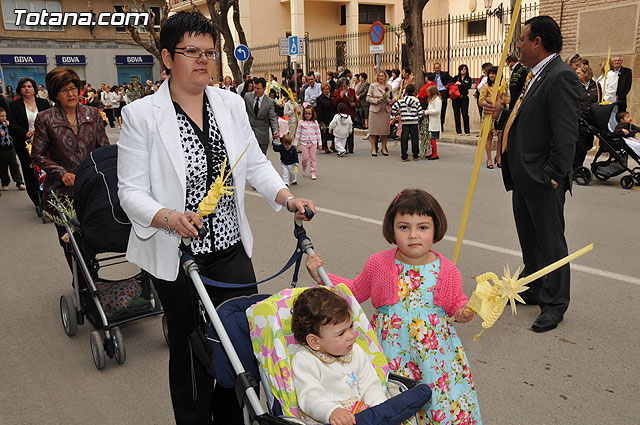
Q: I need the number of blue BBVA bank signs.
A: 3